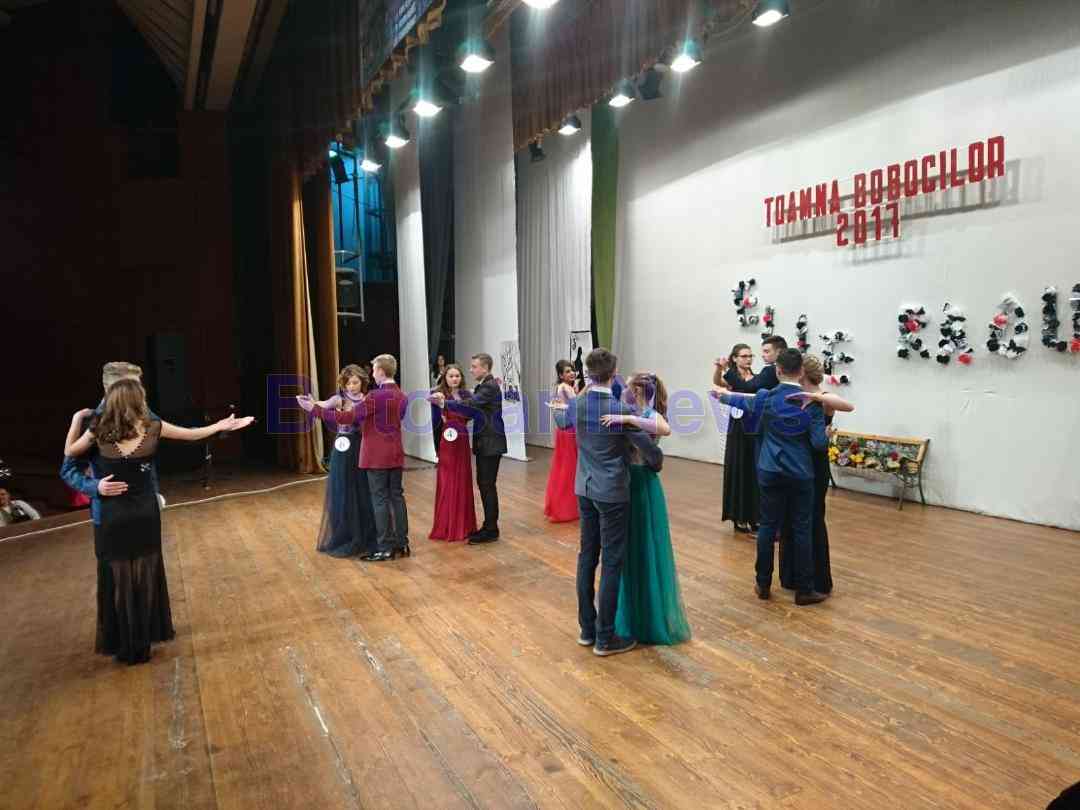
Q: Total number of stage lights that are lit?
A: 9